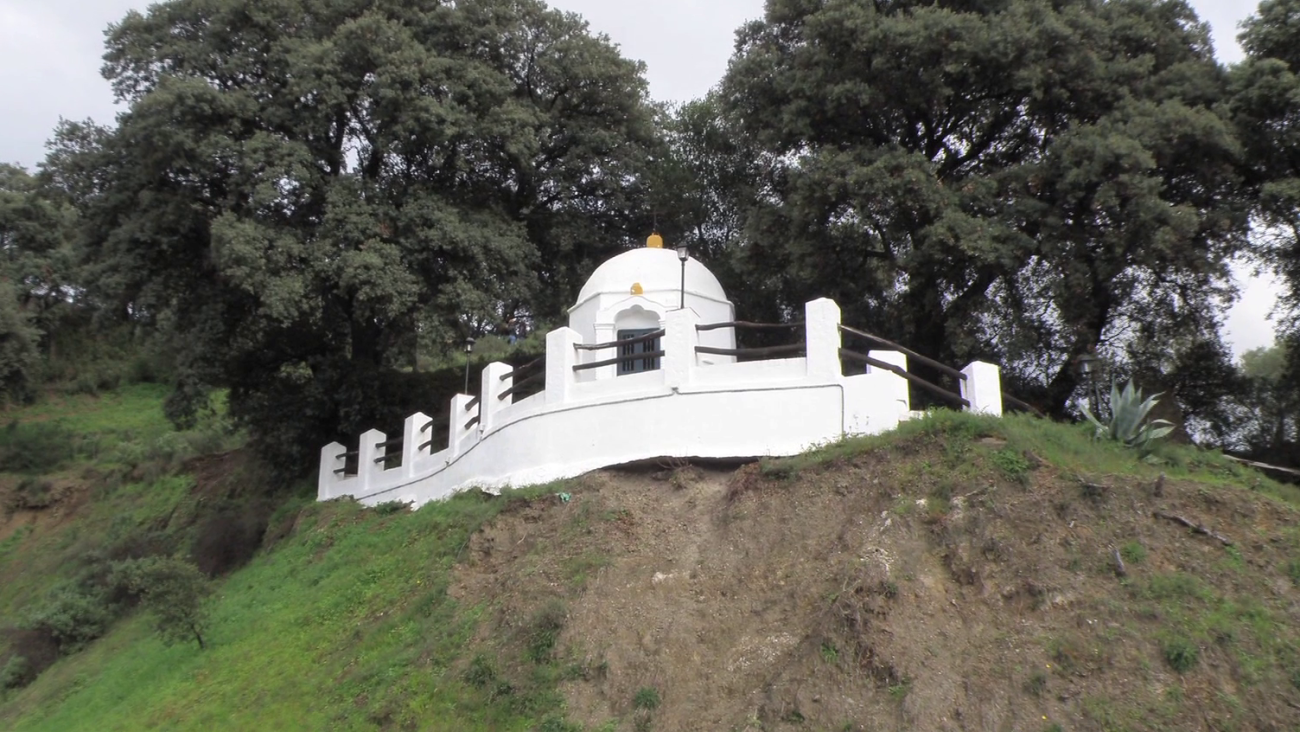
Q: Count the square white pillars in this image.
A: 10